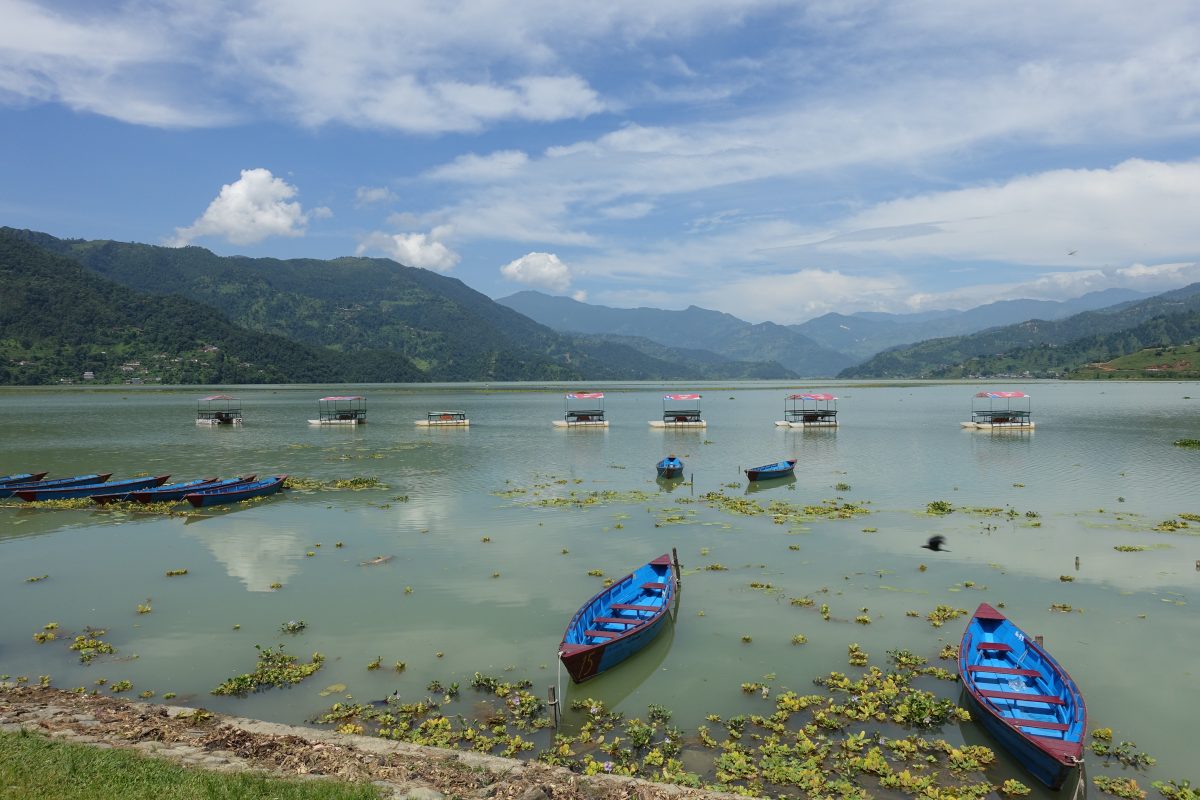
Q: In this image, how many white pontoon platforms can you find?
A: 7